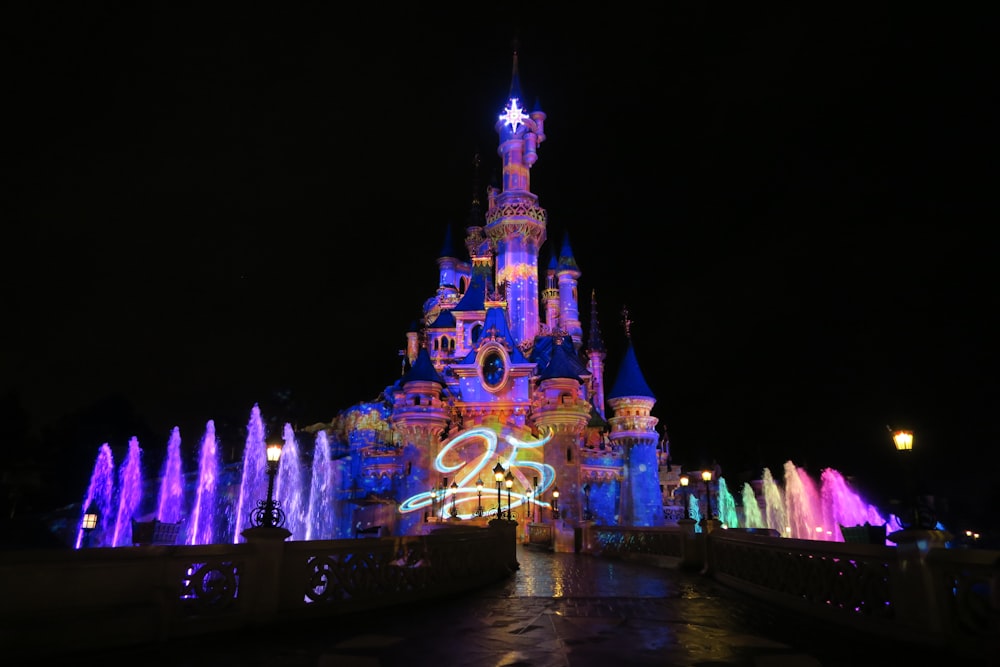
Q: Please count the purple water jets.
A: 7